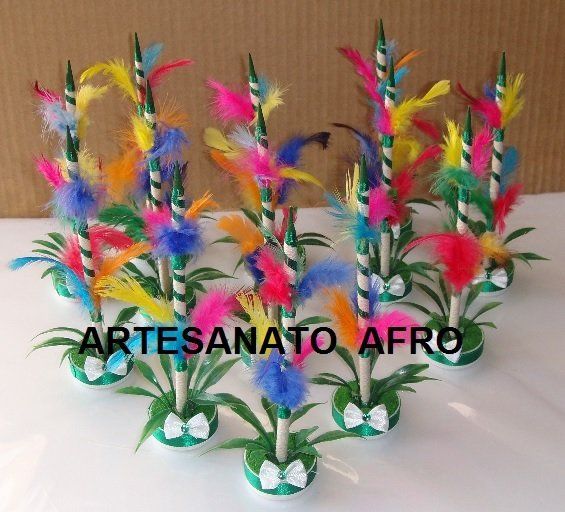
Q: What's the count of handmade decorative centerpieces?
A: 13